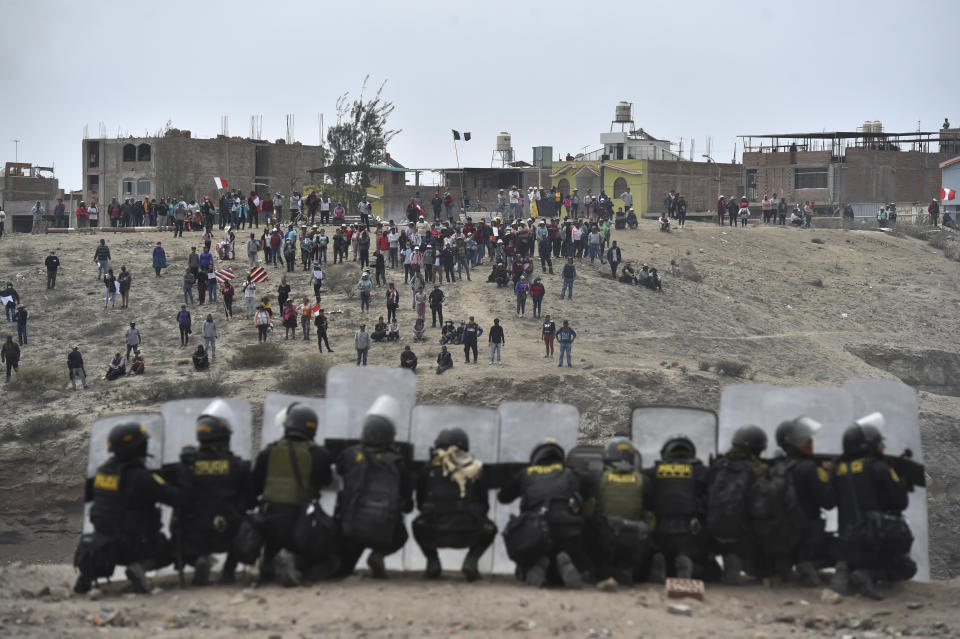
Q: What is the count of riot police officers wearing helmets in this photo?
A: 11